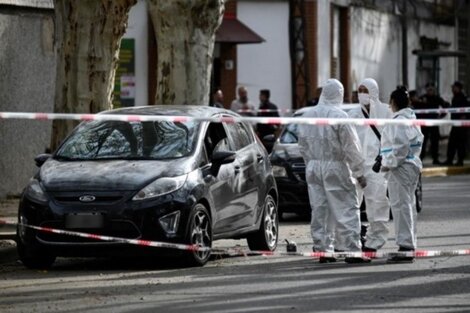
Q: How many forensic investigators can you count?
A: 3